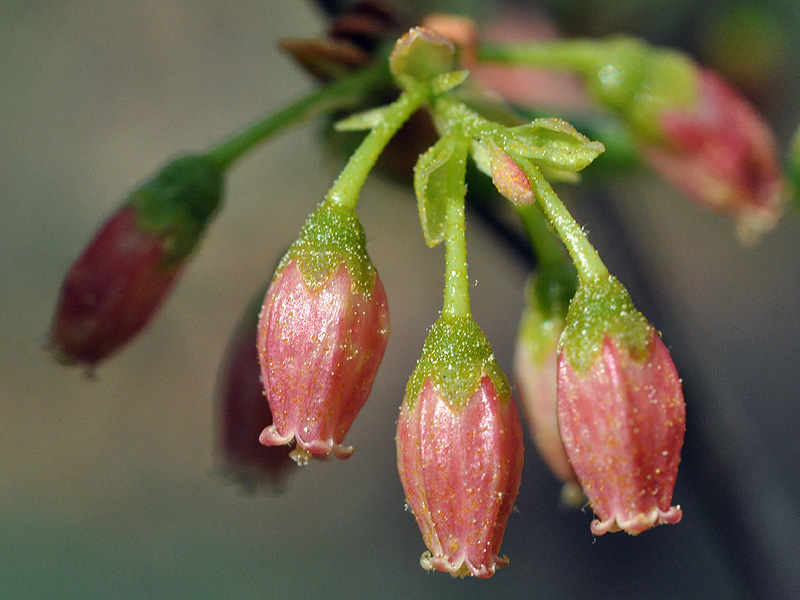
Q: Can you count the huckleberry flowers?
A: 7